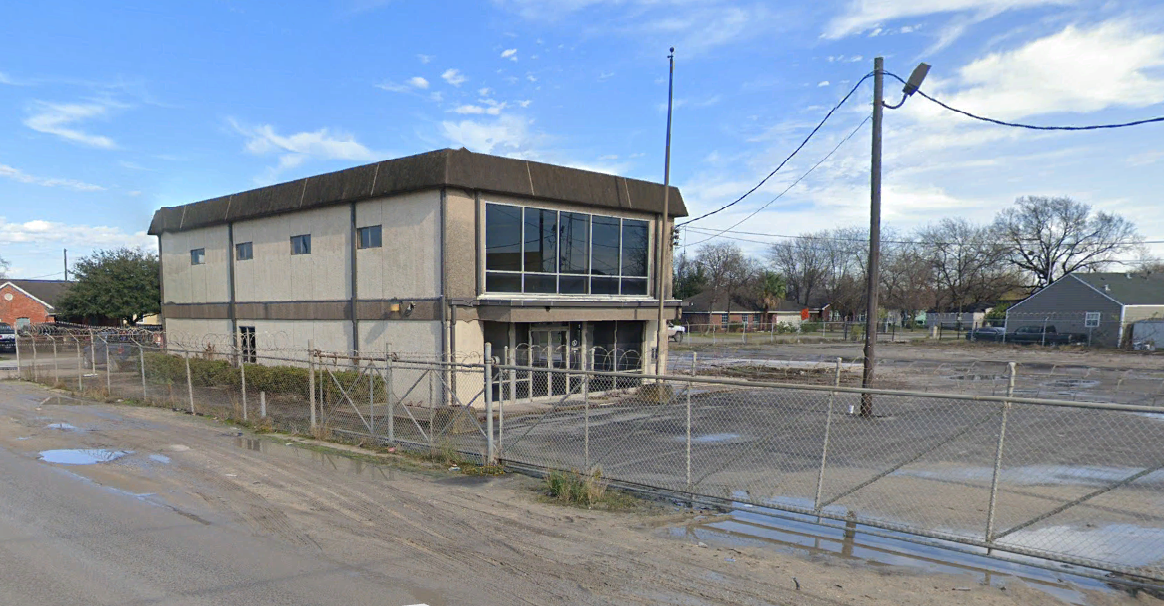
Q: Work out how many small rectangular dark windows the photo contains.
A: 4